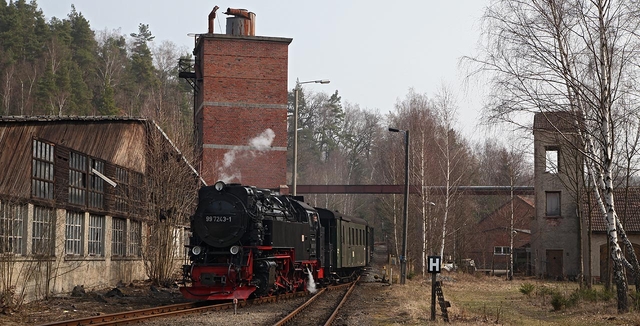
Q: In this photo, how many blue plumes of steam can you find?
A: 0